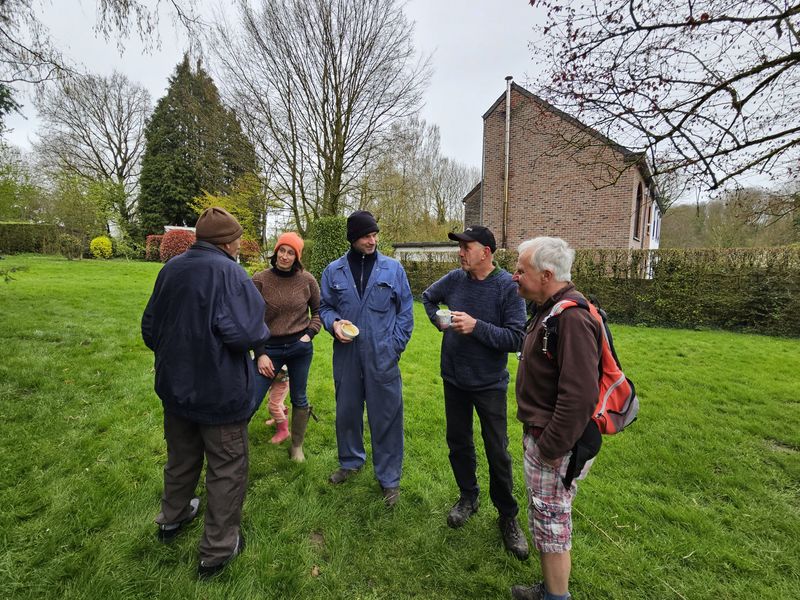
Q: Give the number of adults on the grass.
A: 5